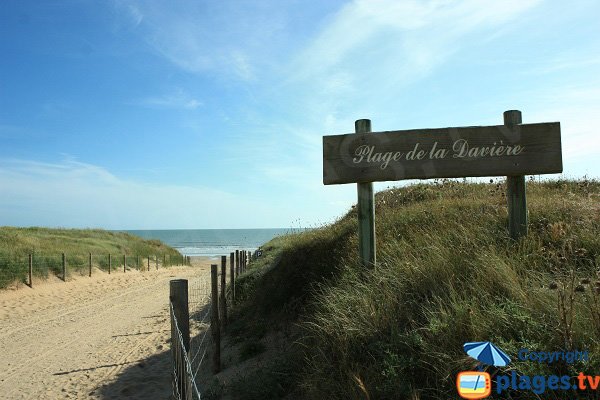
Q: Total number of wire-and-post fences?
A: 2